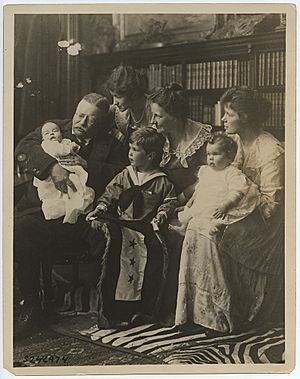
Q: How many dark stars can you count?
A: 3